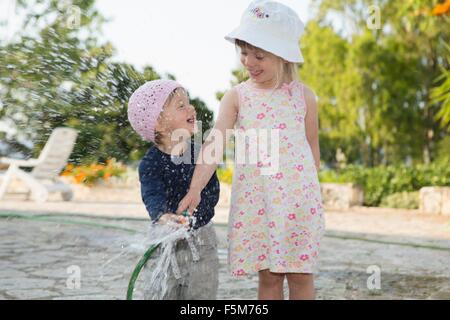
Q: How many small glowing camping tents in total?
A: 0